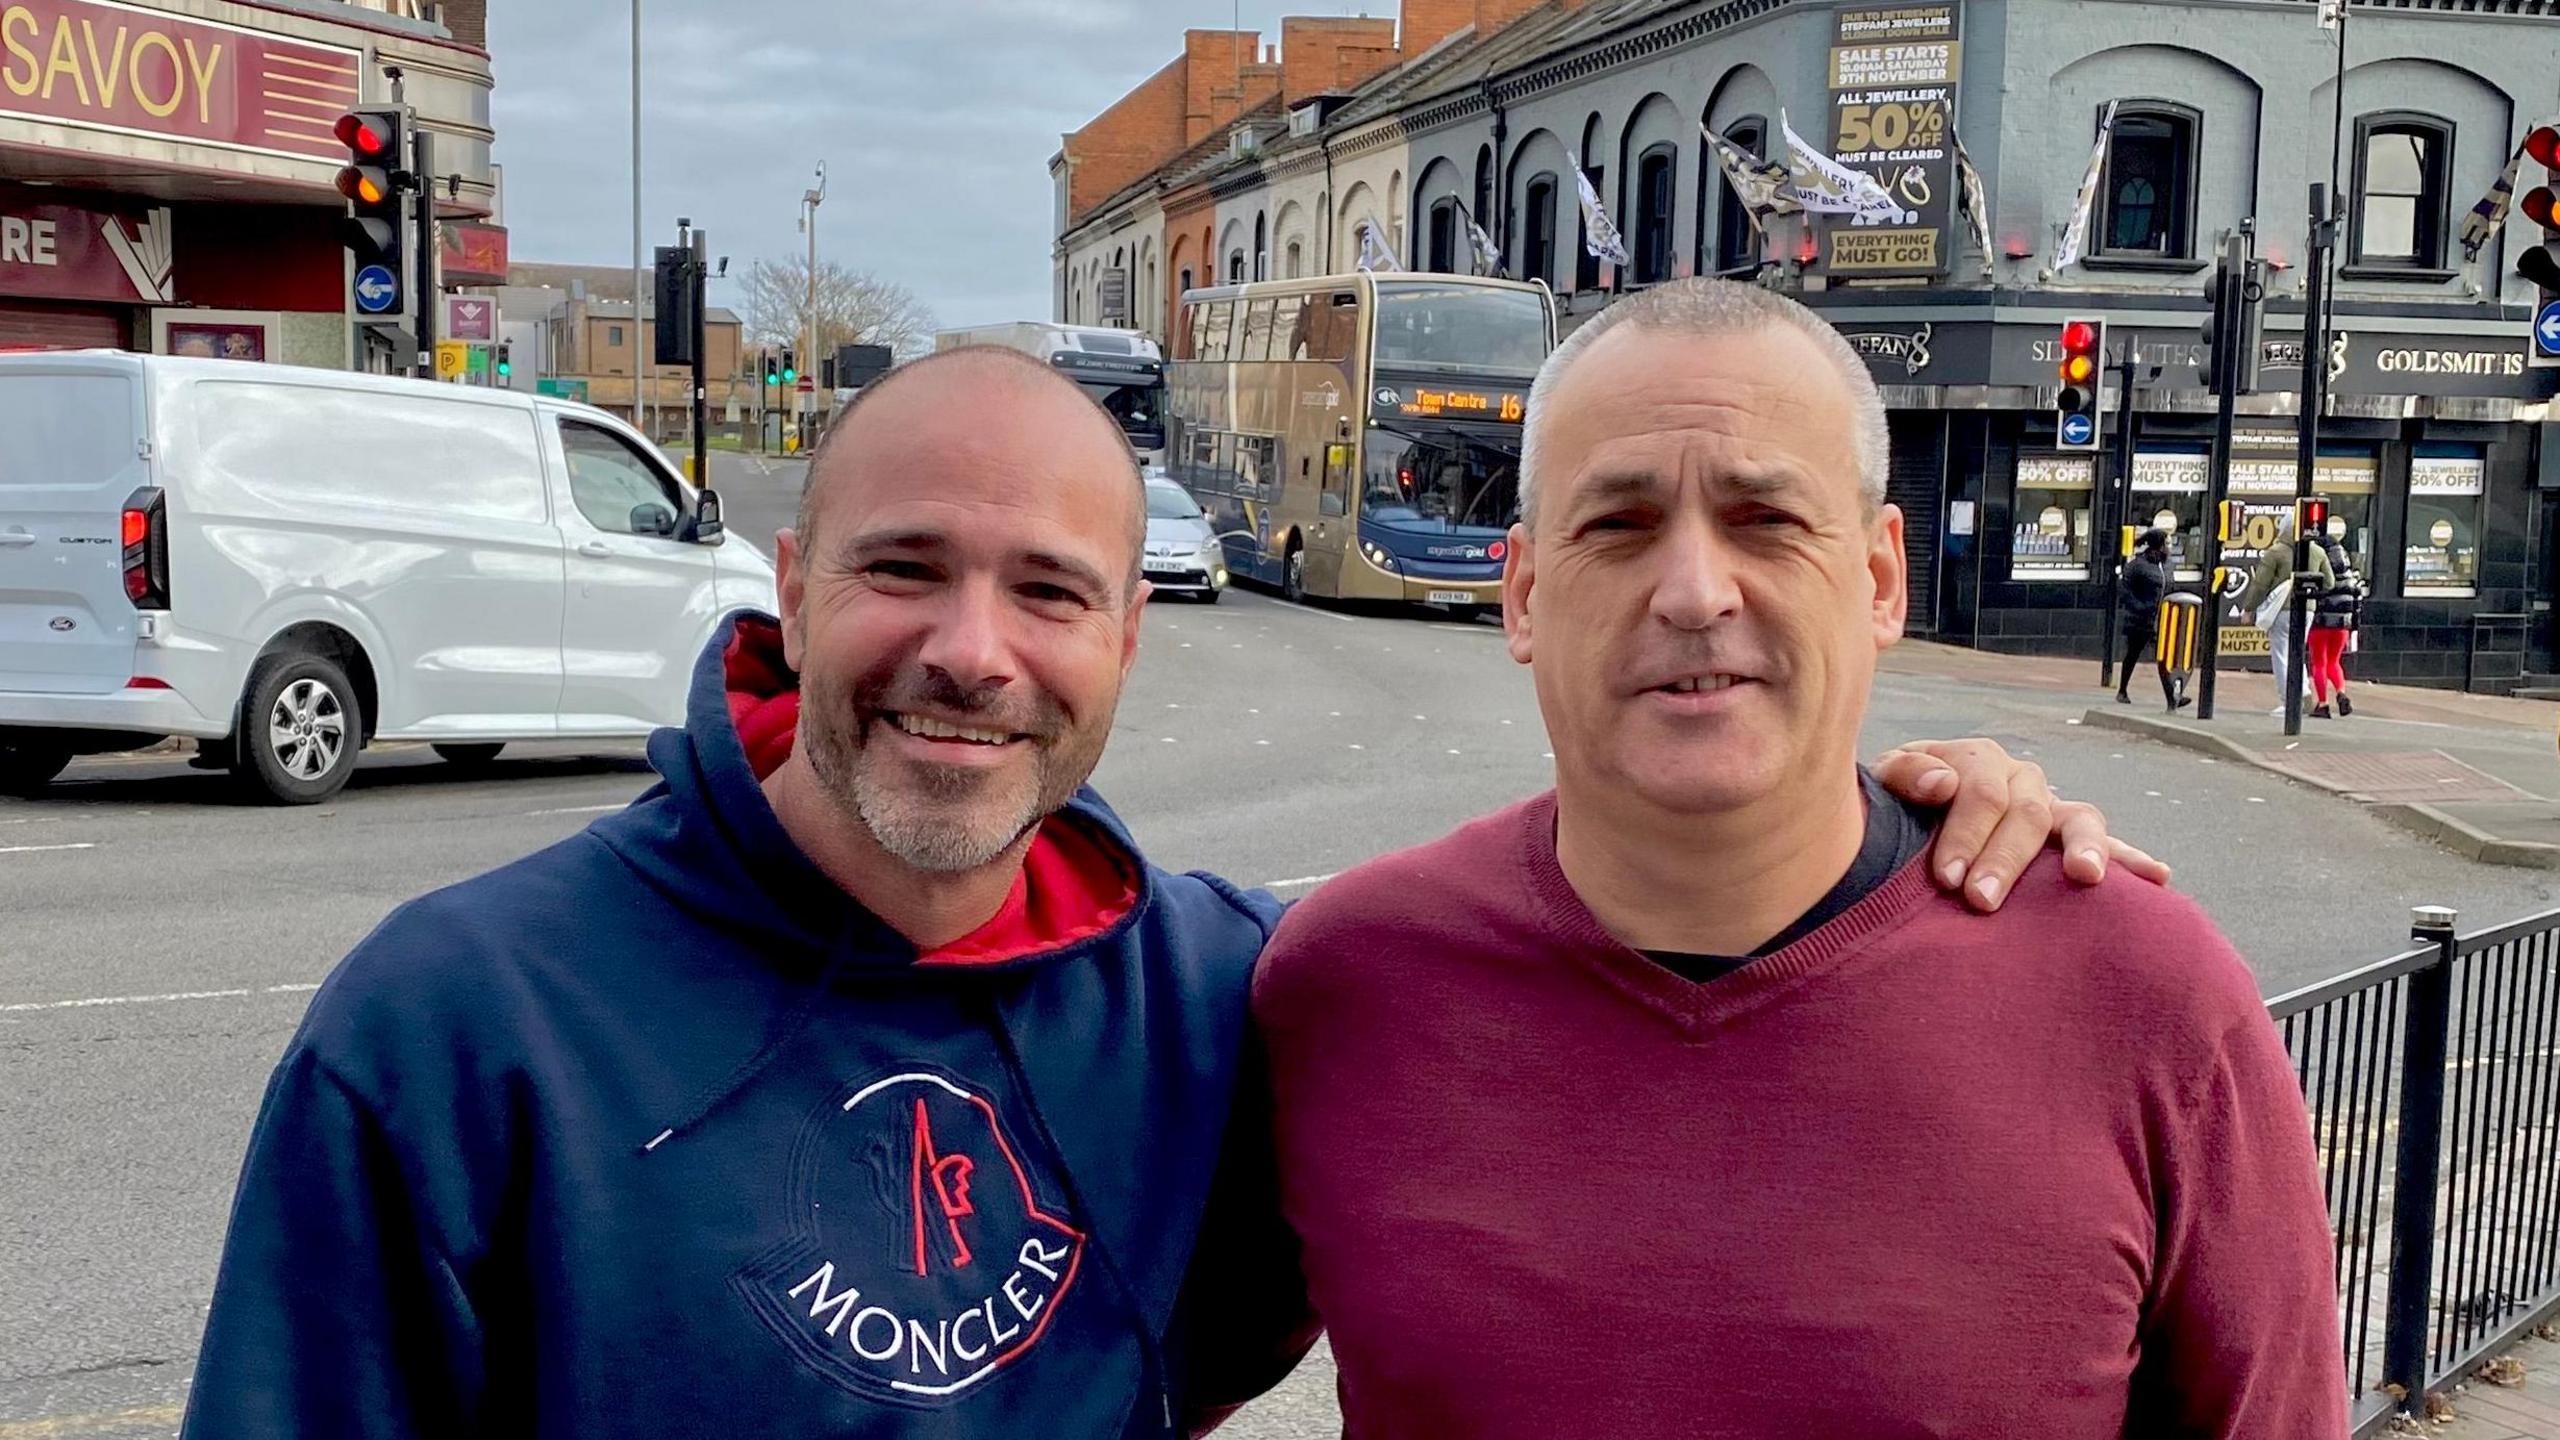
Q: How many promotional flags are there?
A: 8